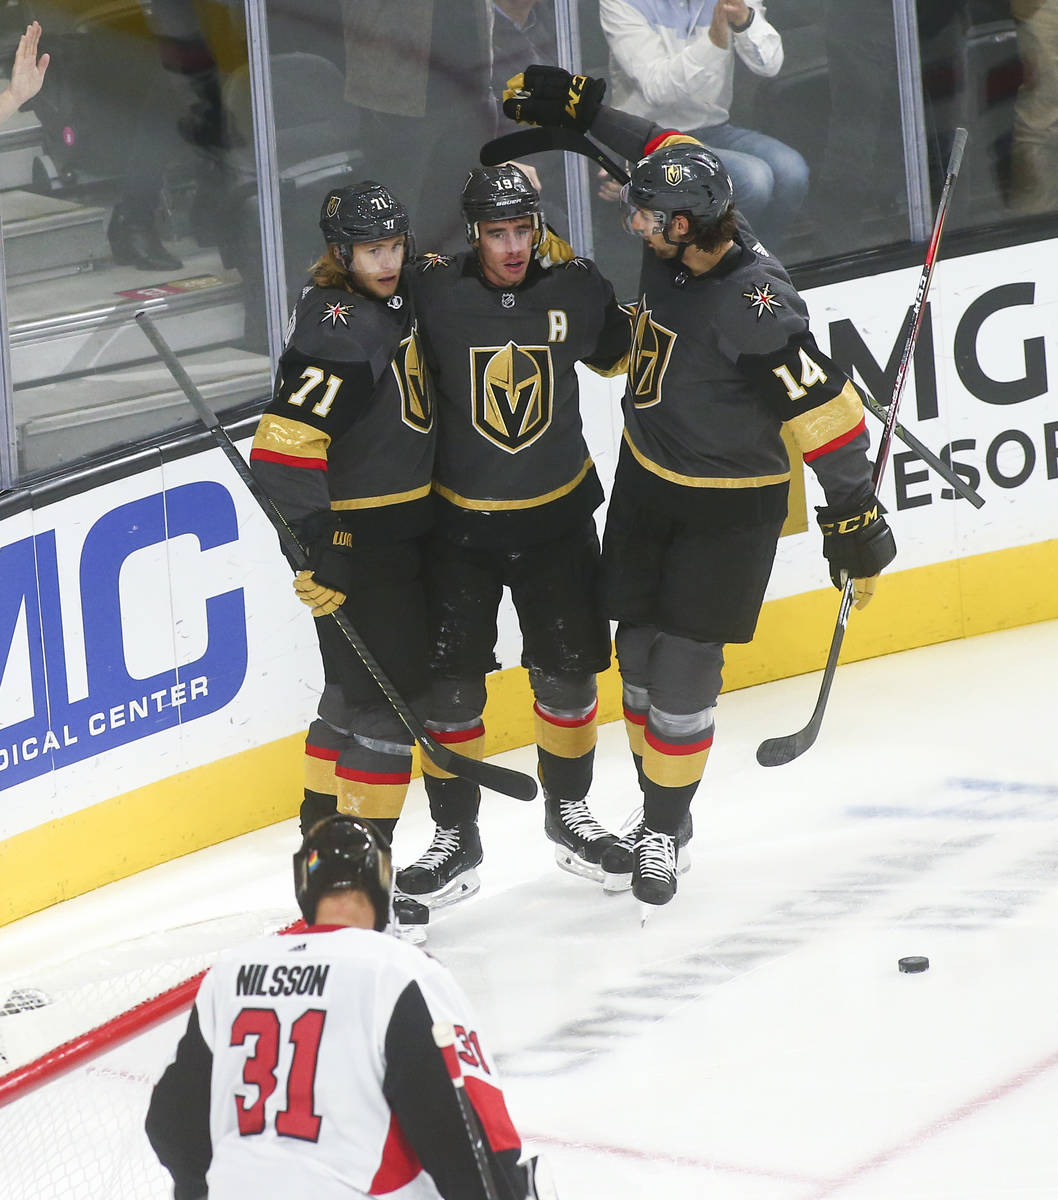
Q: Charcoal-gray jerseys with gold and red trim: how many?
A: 3